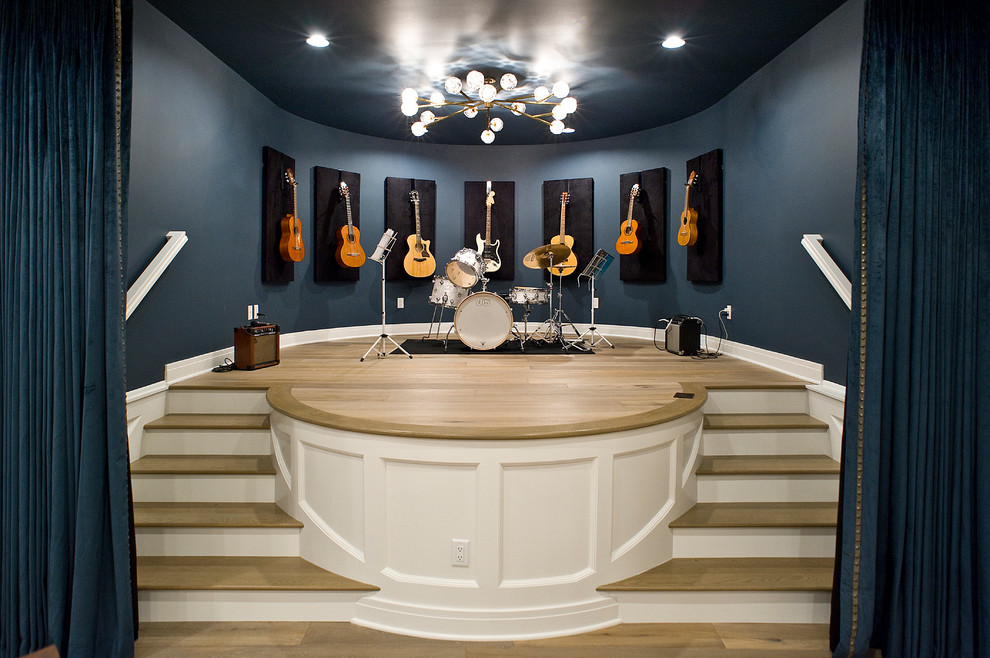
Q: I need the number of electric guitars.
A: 1